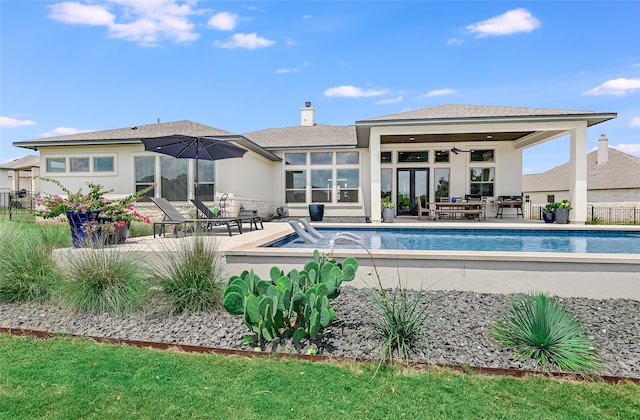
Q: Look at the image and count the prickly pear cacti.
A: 1